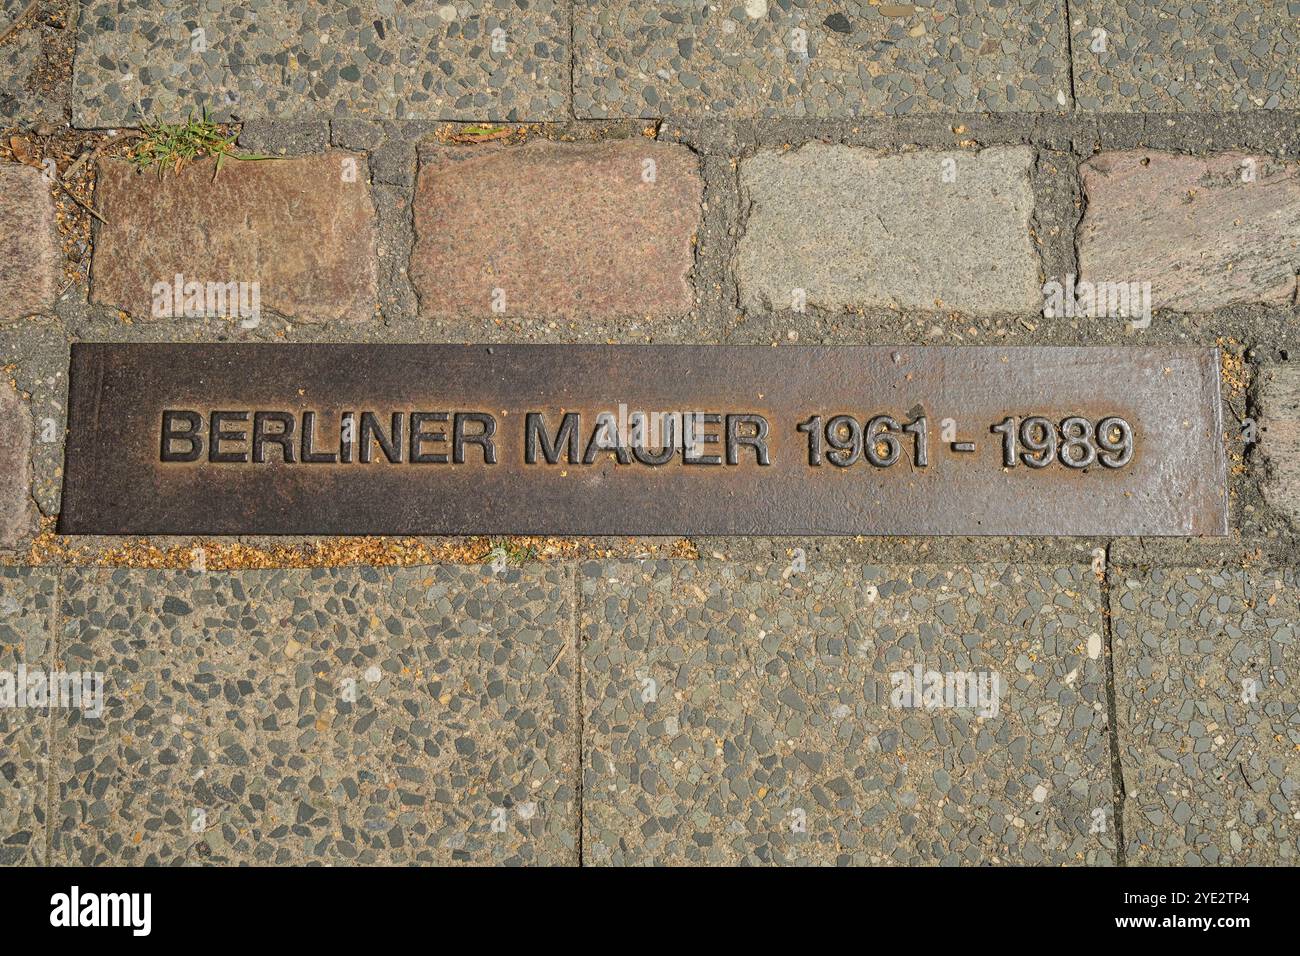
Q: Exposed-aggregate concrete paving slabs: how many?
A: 8